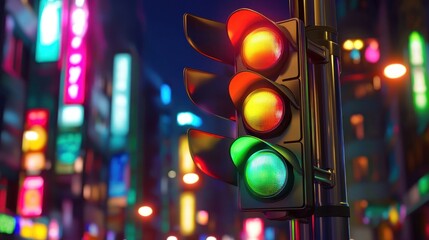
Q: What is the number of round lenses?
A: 3